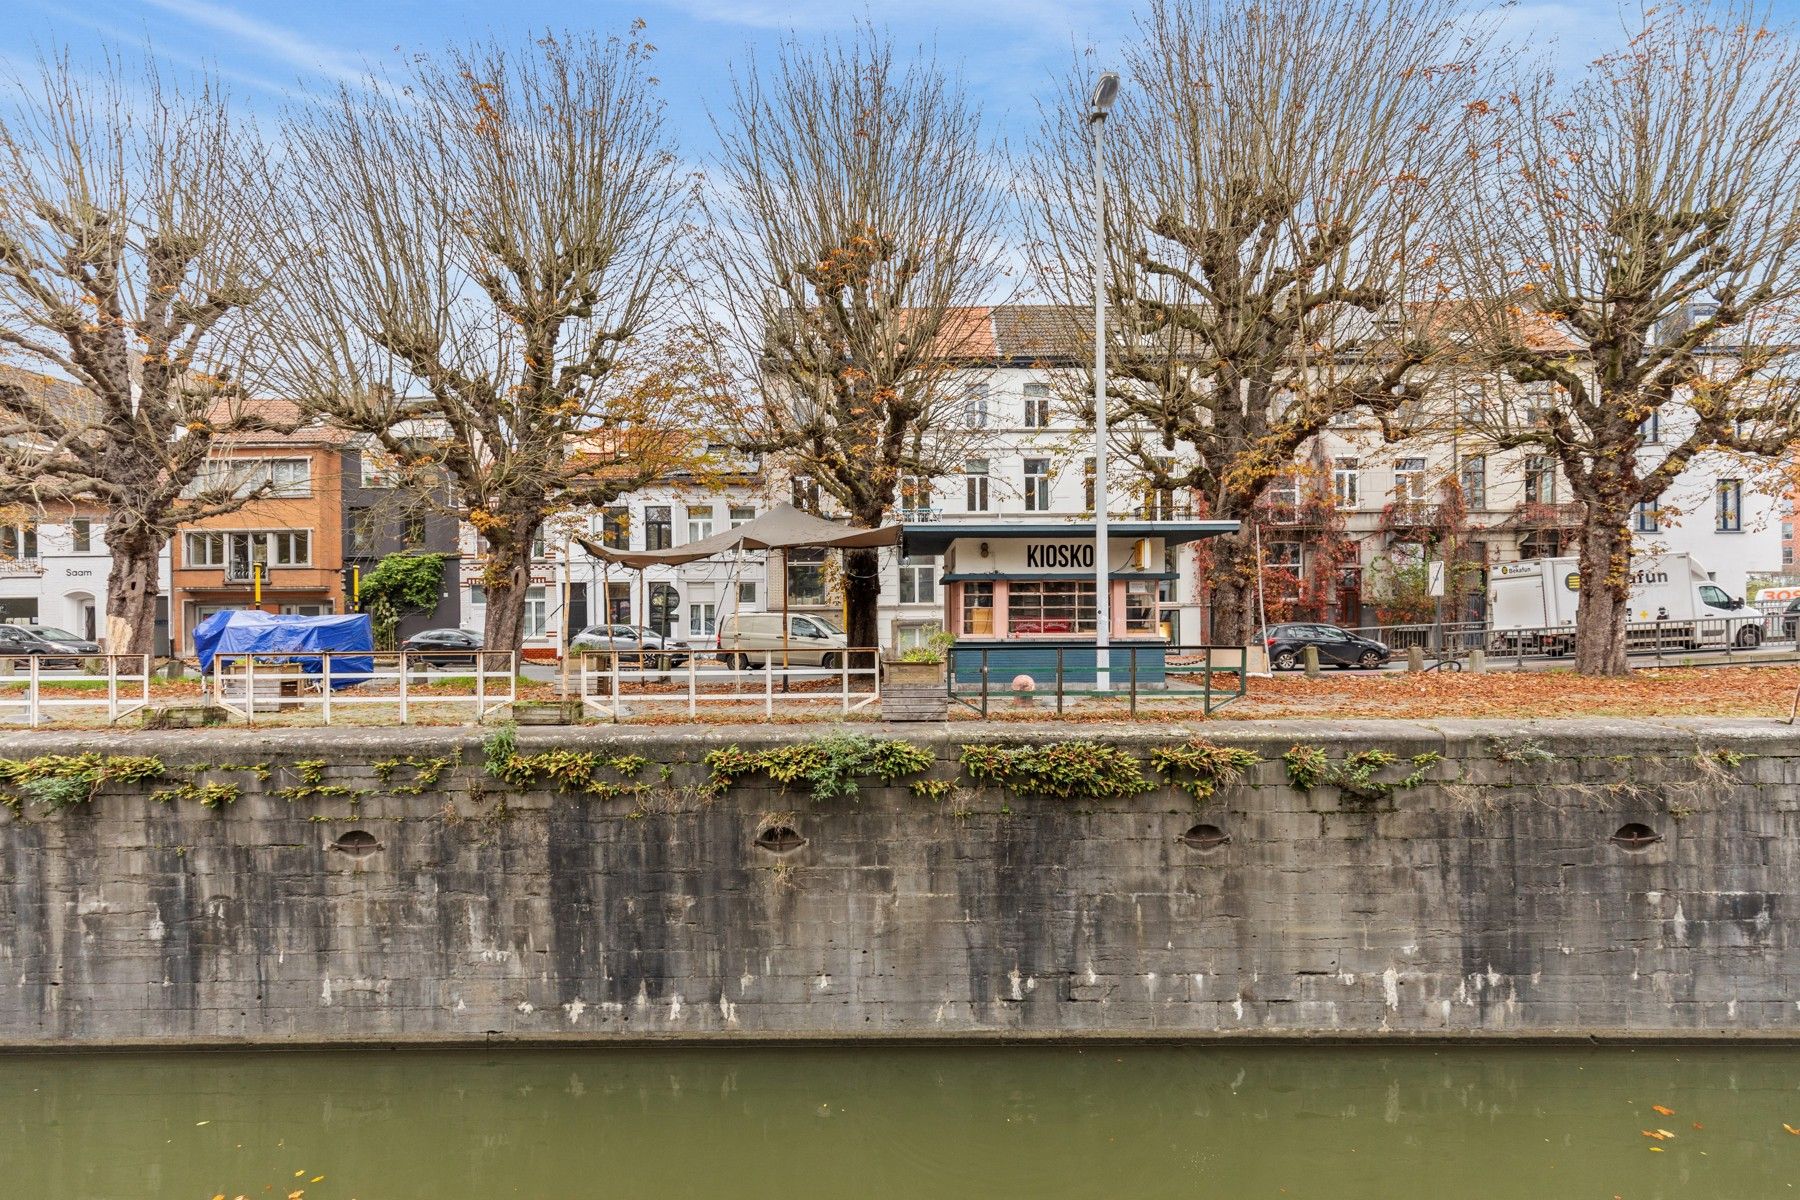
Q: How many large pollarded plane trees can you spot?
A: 5